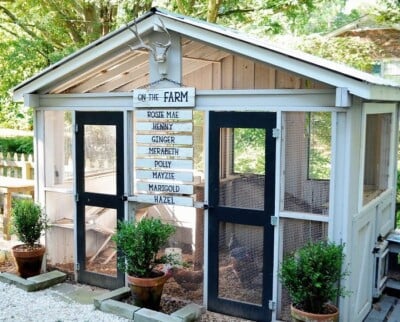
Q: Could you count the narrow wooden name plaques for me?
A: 8